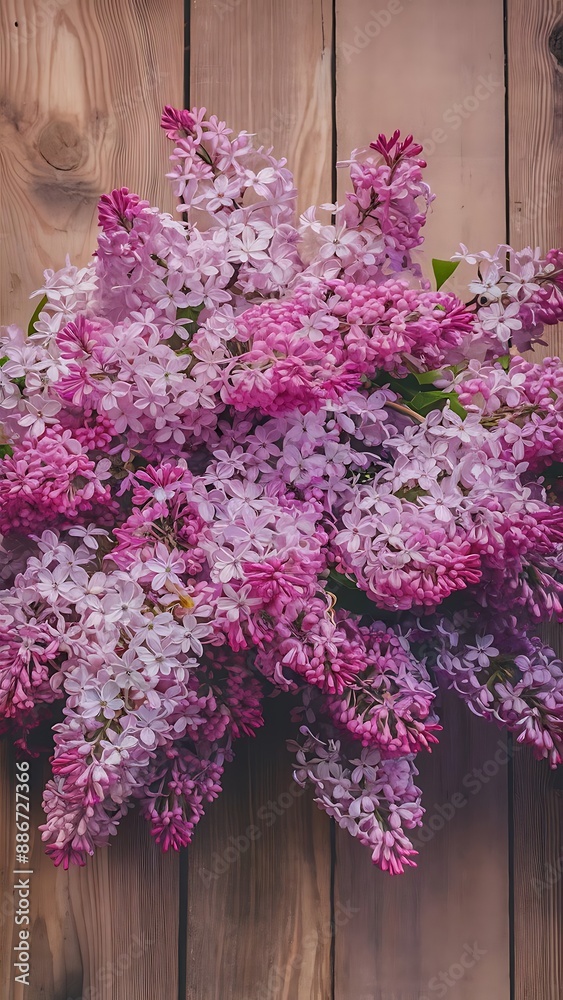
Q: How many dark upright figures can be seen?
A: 0